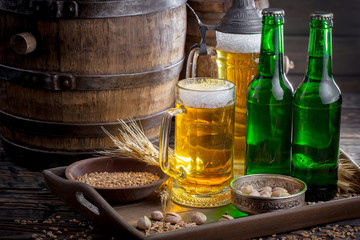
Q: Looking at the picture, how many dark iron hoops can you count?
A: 4